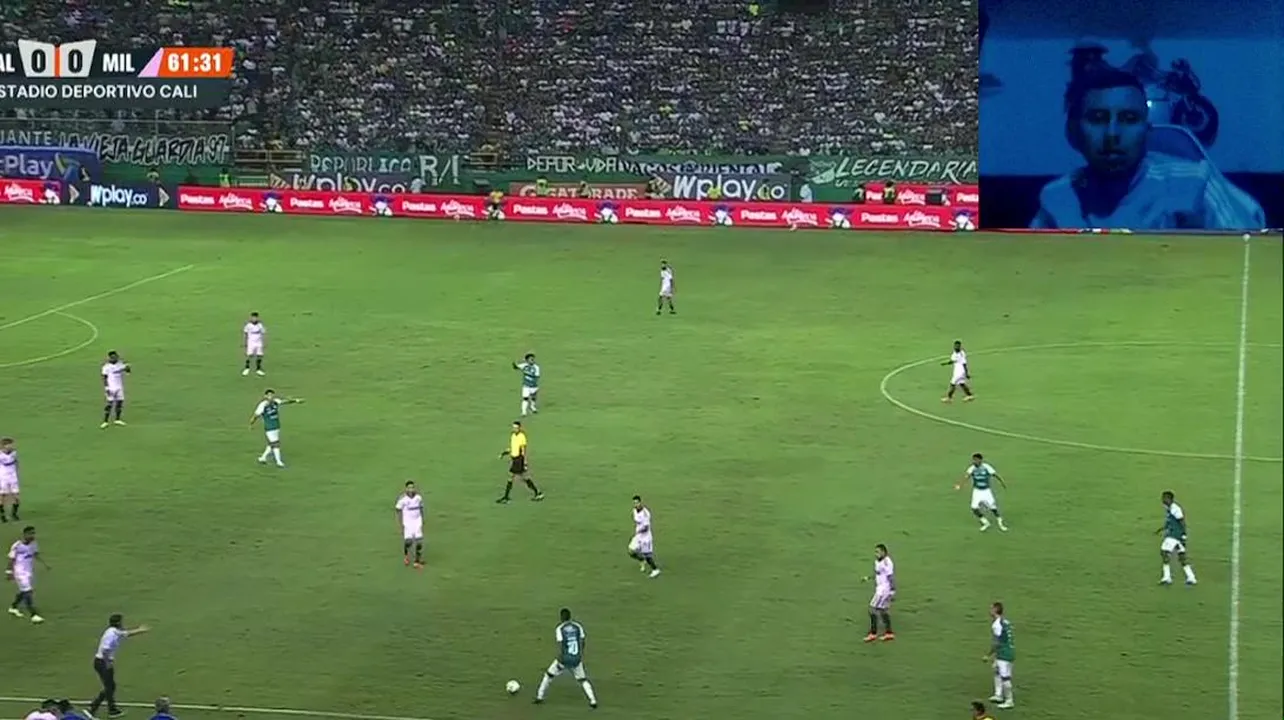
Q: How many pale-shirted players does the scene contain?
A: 9